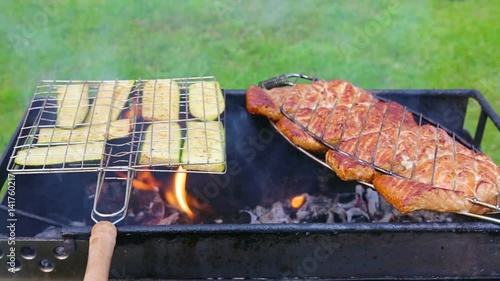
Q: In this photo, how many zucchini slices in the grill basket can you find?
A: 8